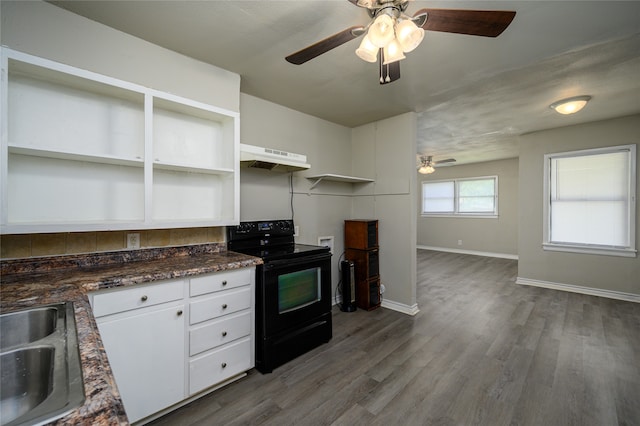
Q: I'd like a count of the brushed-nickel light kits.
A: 2